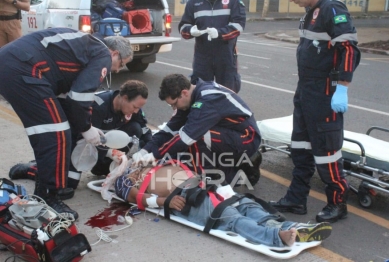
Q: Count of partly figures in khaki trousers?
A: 1